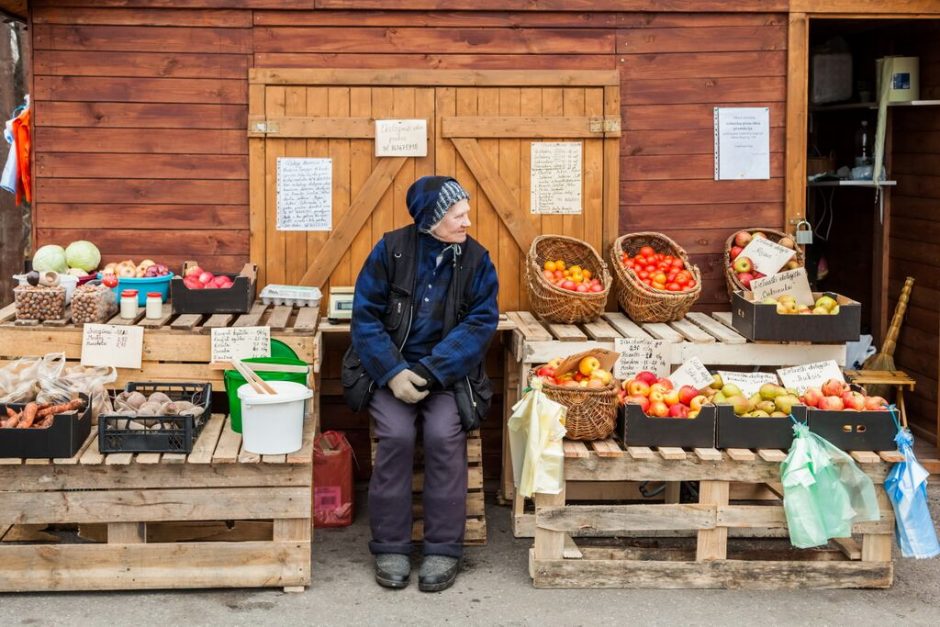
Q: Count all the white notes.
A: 12